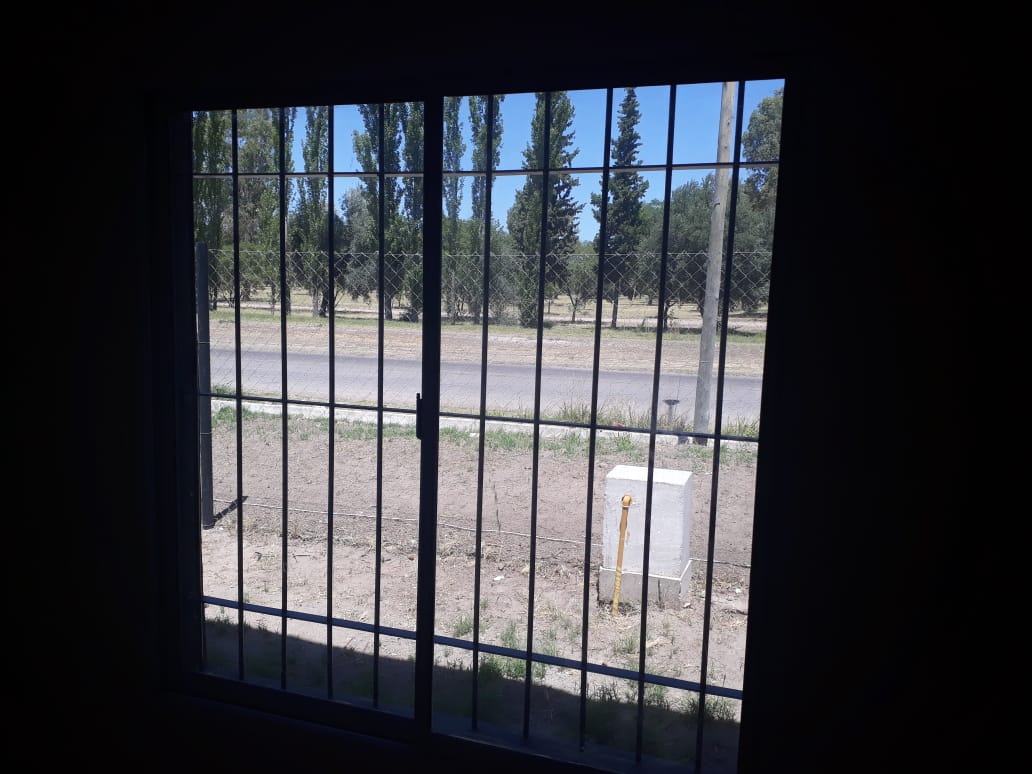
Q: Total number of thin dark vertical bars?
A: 9